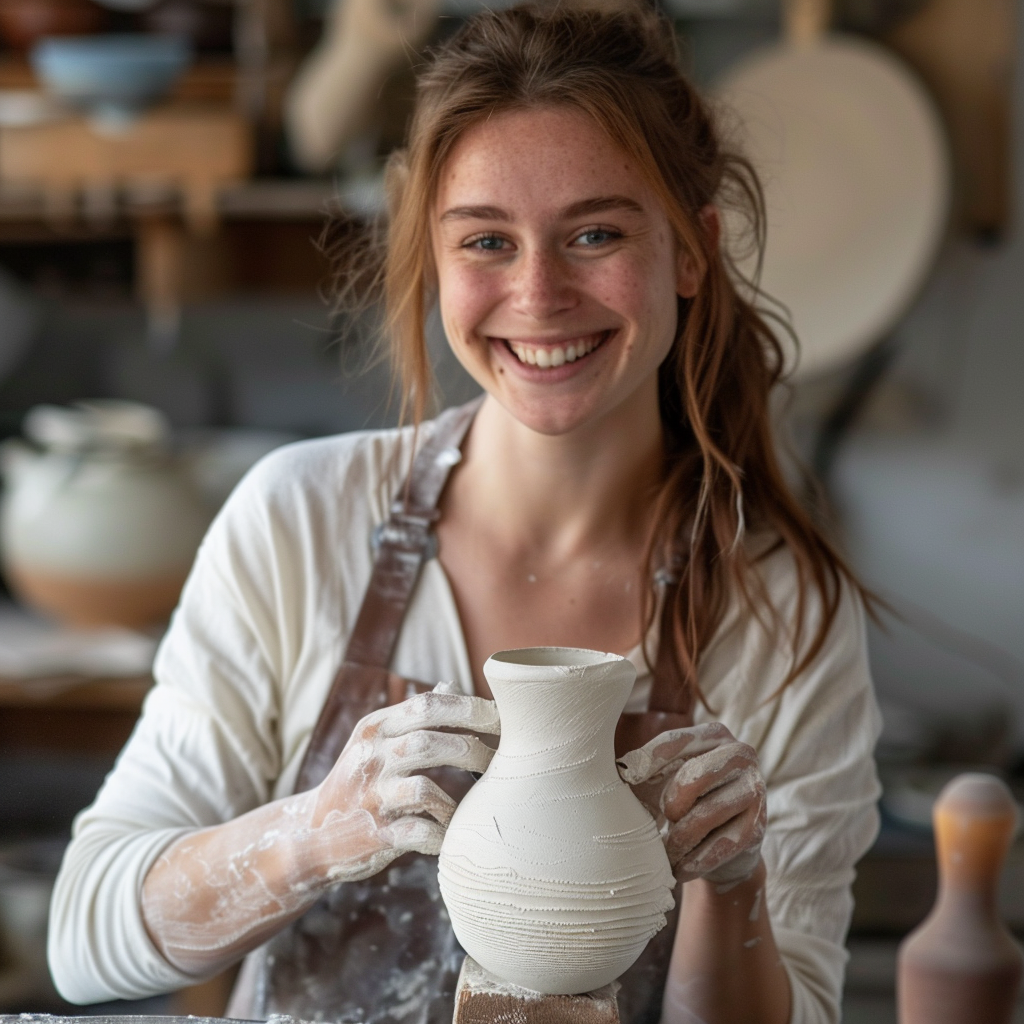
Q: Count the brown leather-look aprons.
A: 1